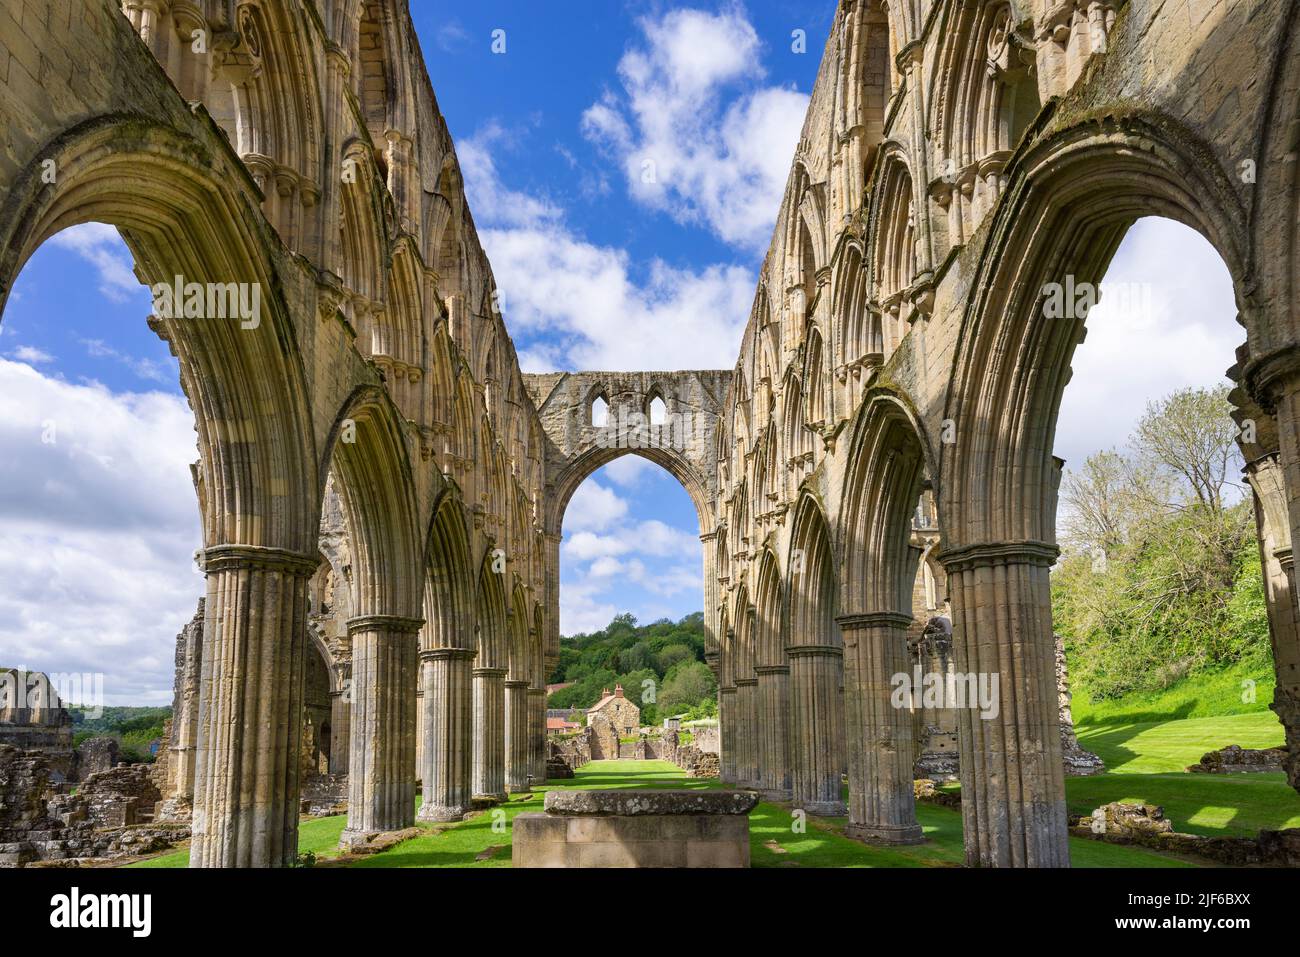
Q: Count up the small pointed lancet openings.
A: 2